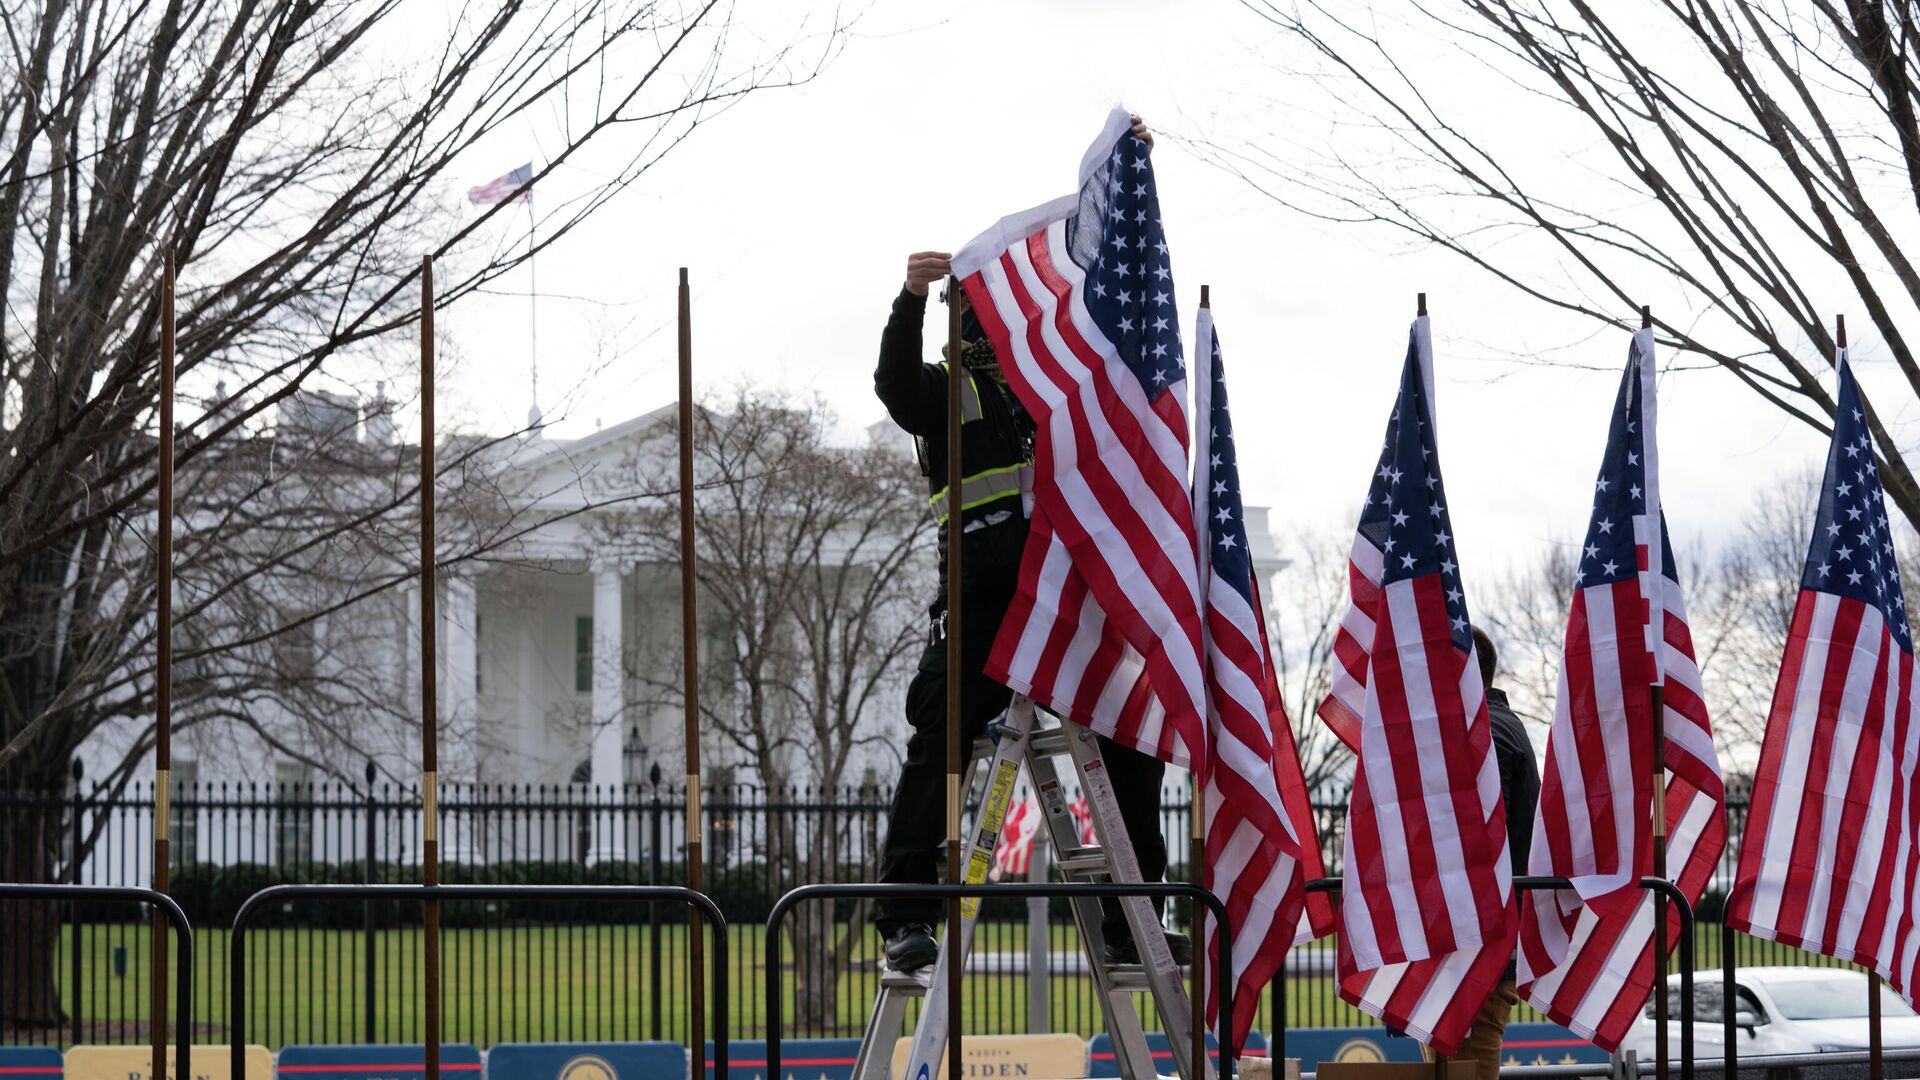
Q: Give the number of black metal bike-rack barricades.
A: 5